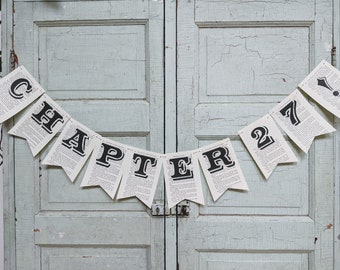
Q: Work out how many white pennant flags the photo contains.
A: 10